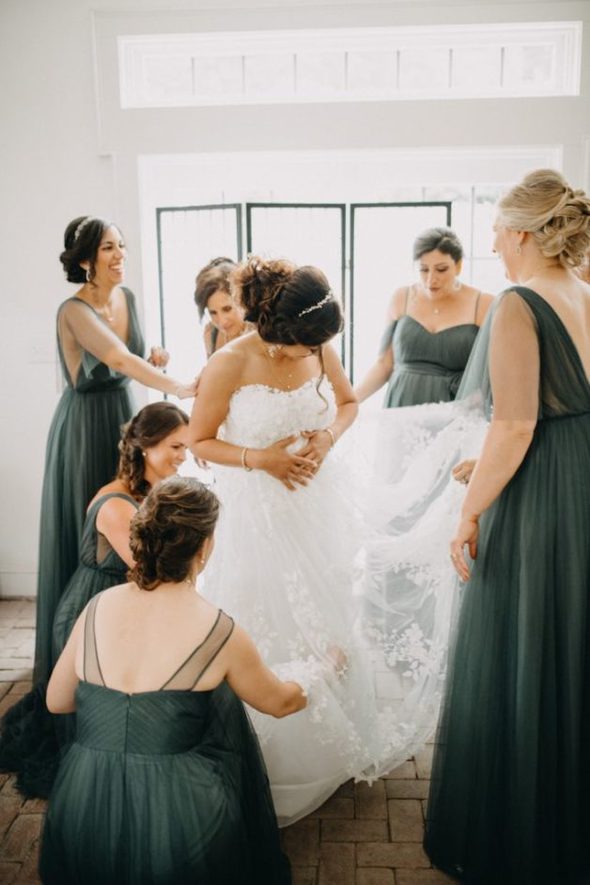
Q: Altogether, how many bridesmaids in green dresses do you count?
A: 6